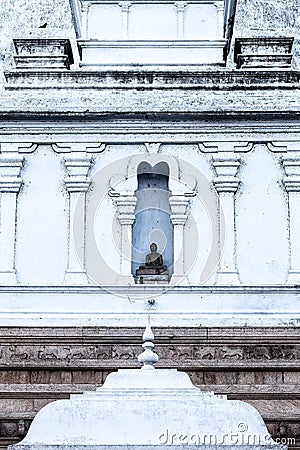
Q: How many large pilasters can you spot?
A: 4